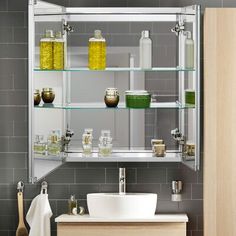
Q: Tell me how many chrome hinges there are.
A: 4